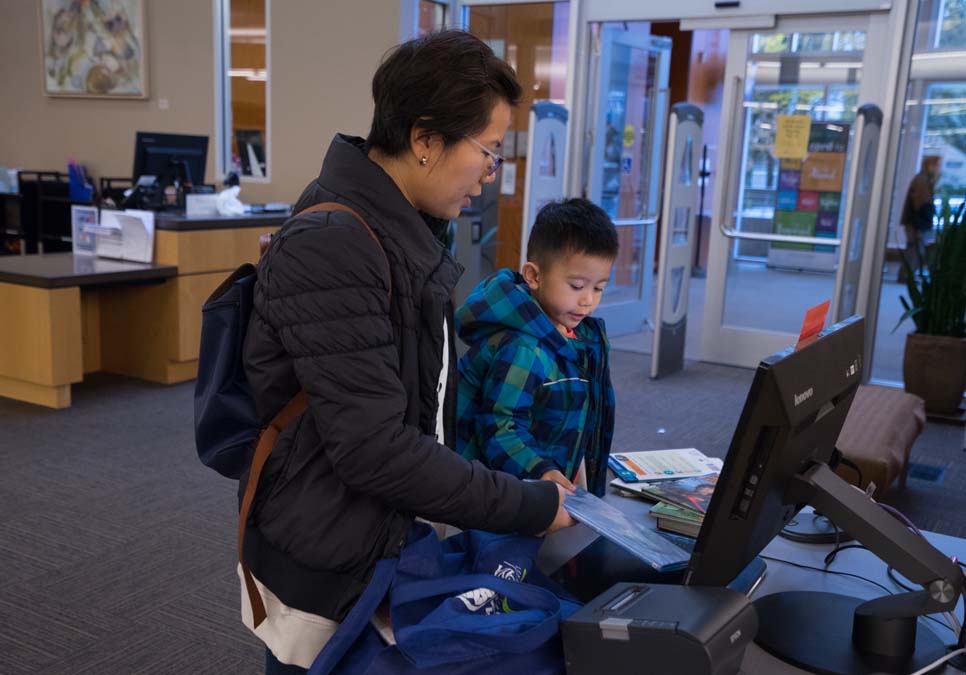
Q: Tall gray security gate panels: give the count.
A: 3